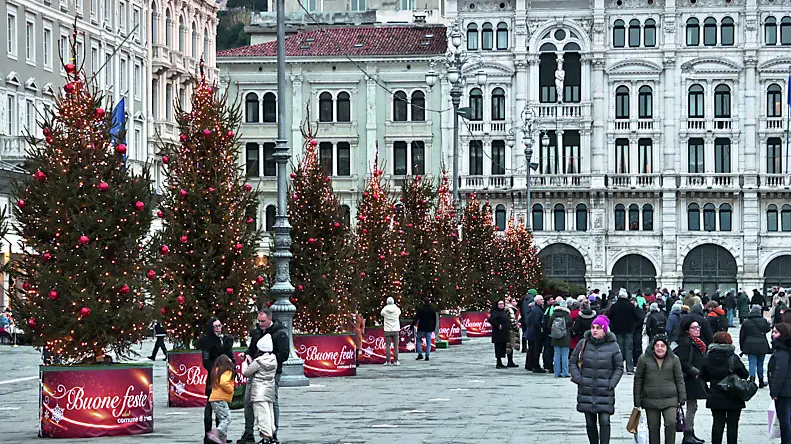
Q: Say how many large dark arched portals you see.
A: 4